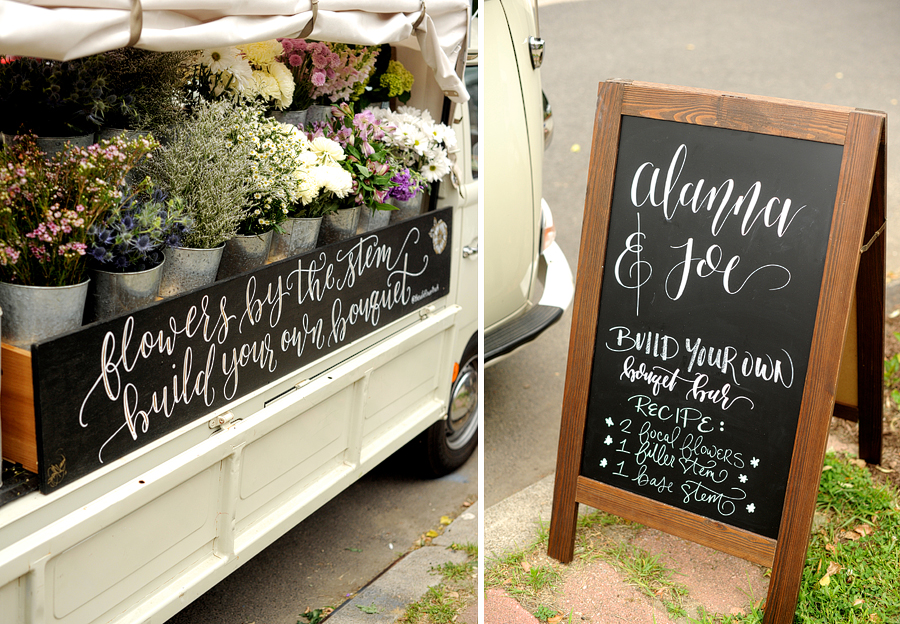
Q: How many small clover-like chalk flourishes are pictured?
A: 6